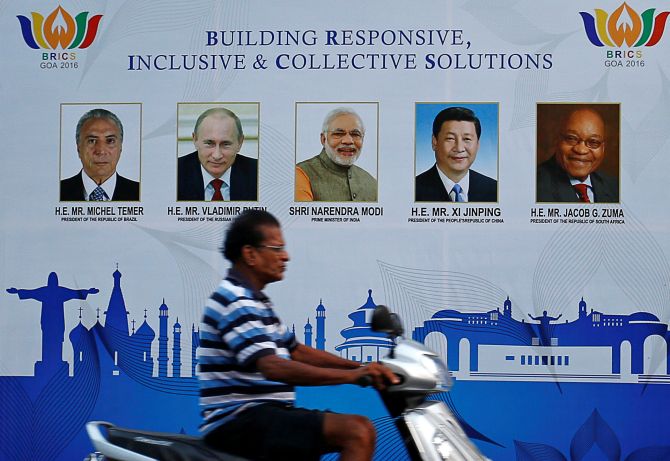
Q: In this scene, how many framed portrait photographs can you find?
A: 5